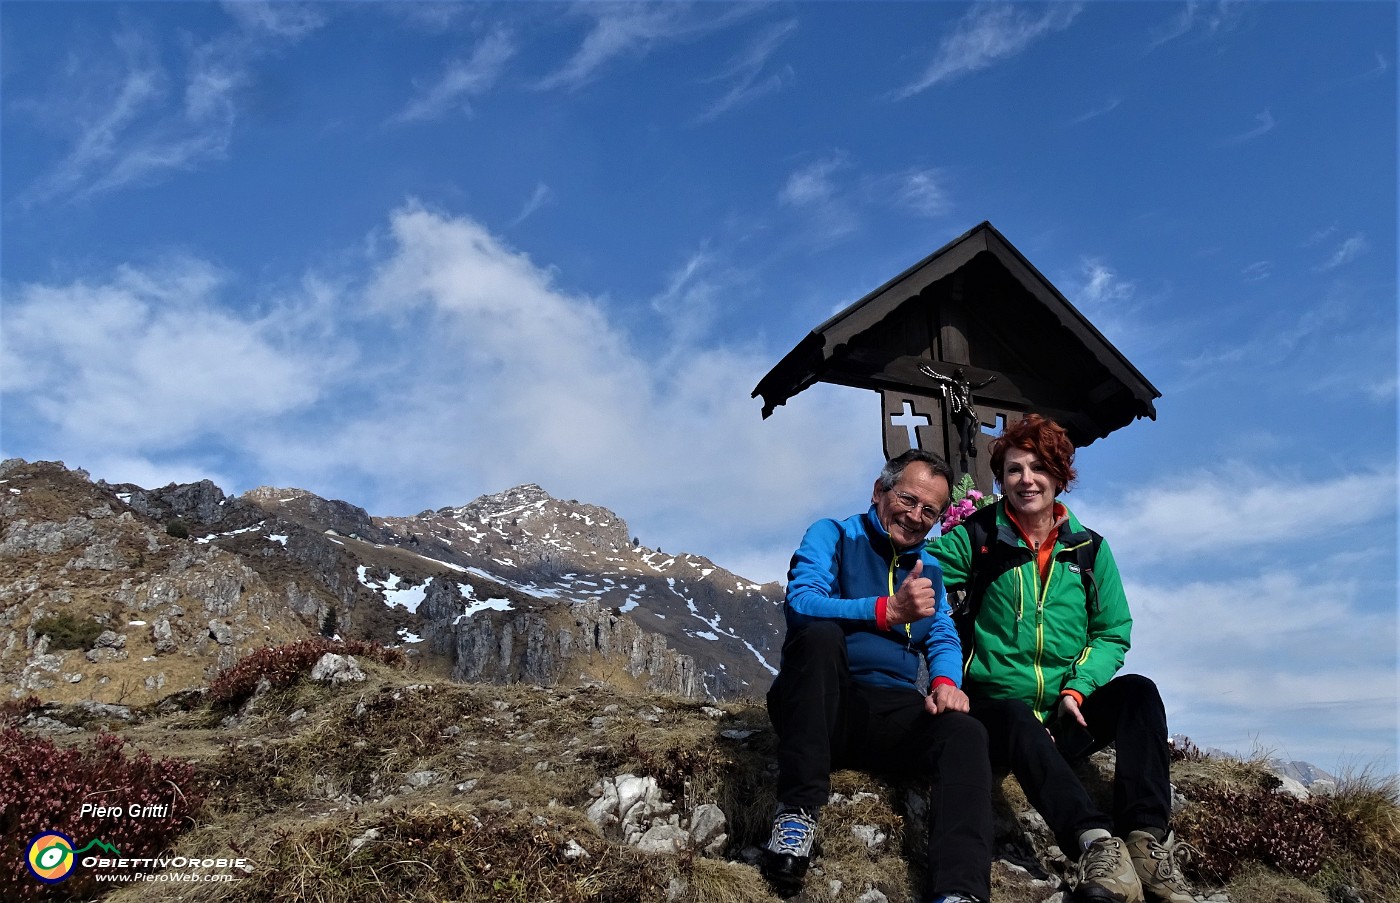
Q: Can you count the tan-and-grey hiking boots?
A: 2